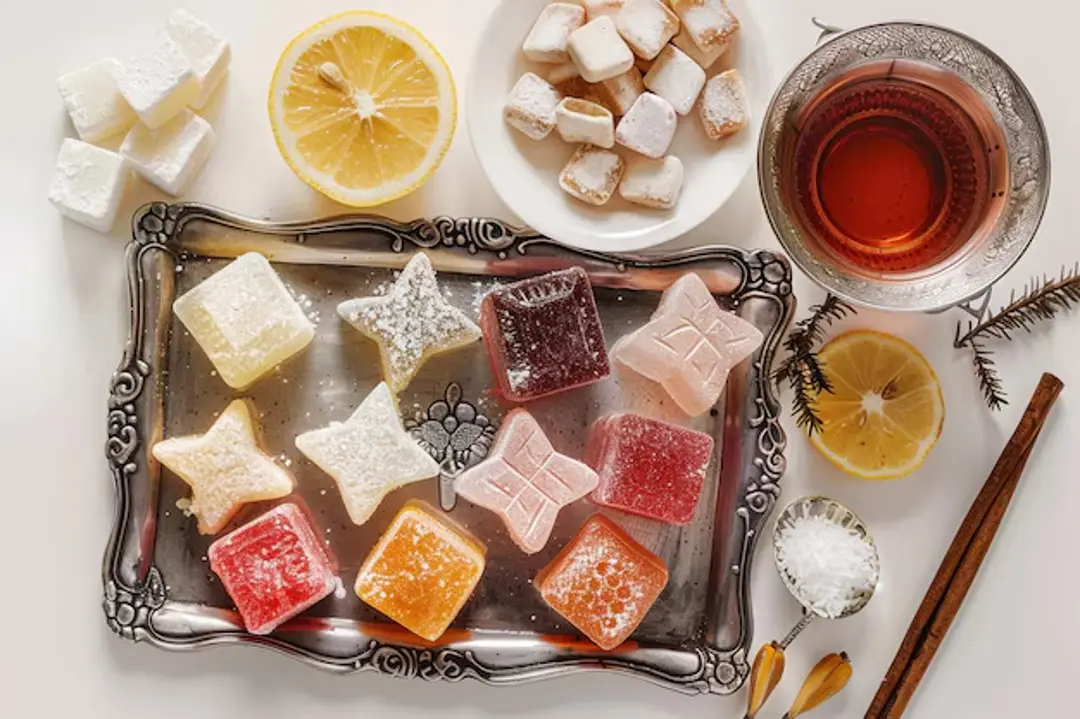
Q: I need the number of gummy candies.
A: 11